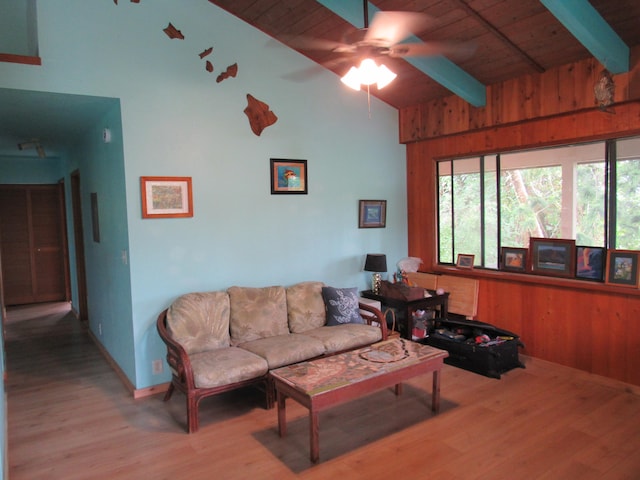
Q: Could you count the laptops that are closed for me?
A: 0